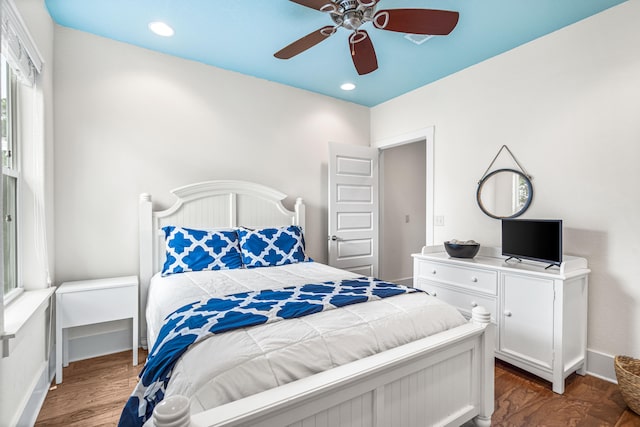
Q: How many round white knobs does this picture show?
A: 5